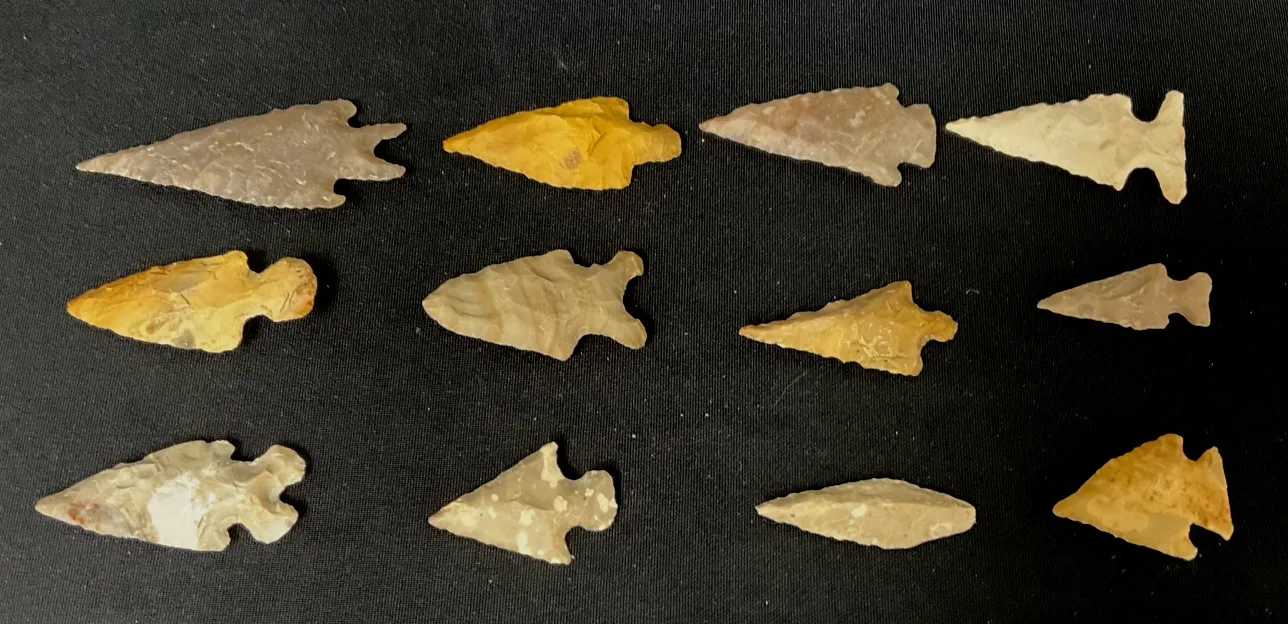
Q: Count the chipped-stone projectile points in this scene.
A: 12